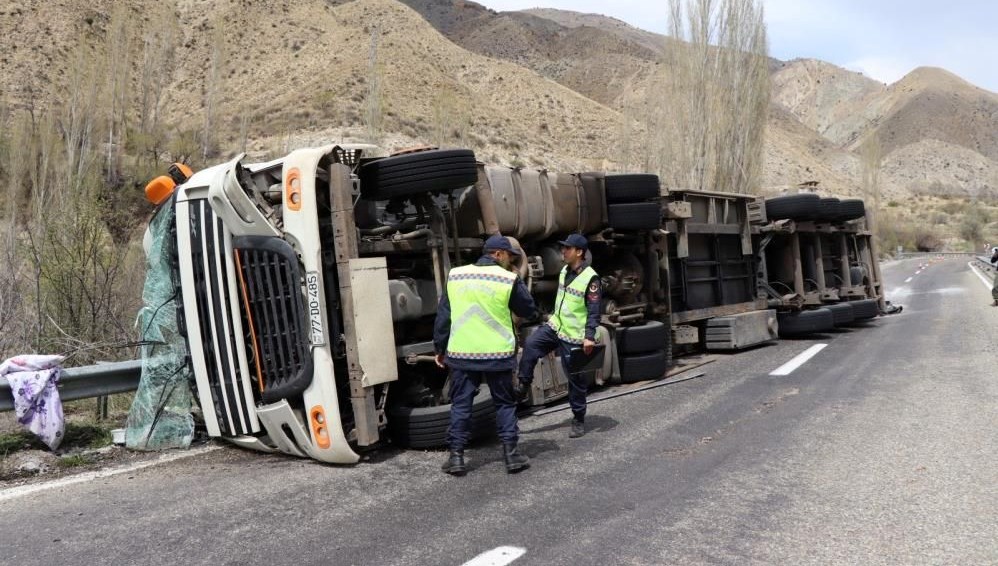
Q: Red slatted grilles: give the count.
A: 0